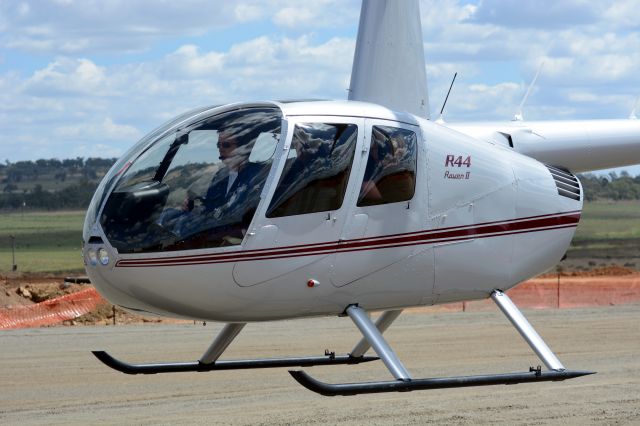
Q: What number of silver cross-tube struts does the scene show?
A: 4